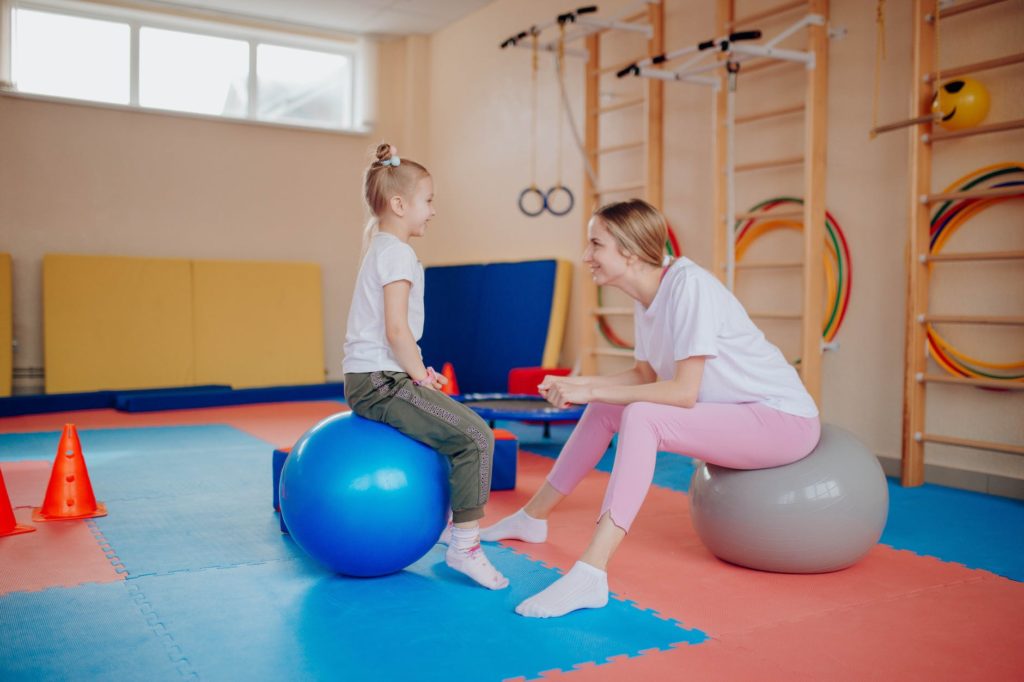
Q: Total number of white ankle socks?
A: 2